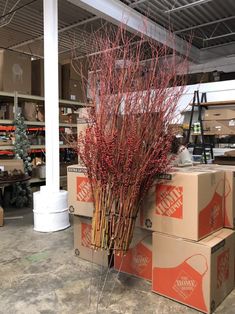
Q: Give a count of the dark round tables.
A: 1